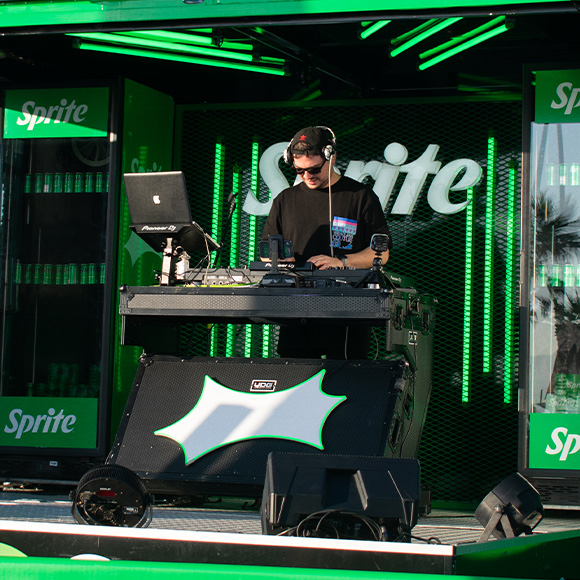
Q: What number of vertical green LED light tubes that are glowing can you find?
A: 7